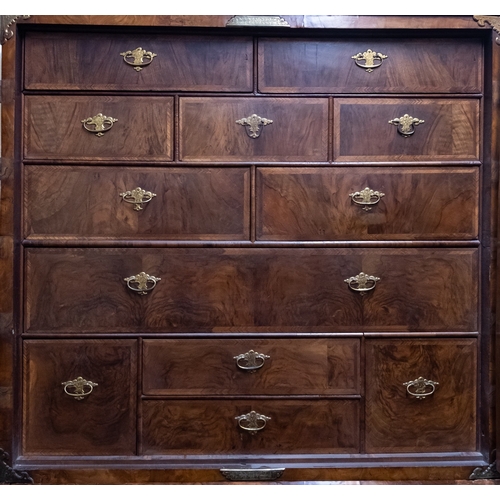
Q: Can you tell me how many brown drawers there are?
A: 12